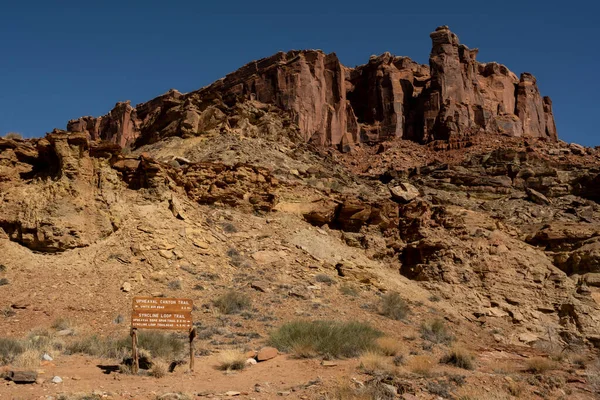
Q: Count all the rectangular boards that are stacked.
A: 2